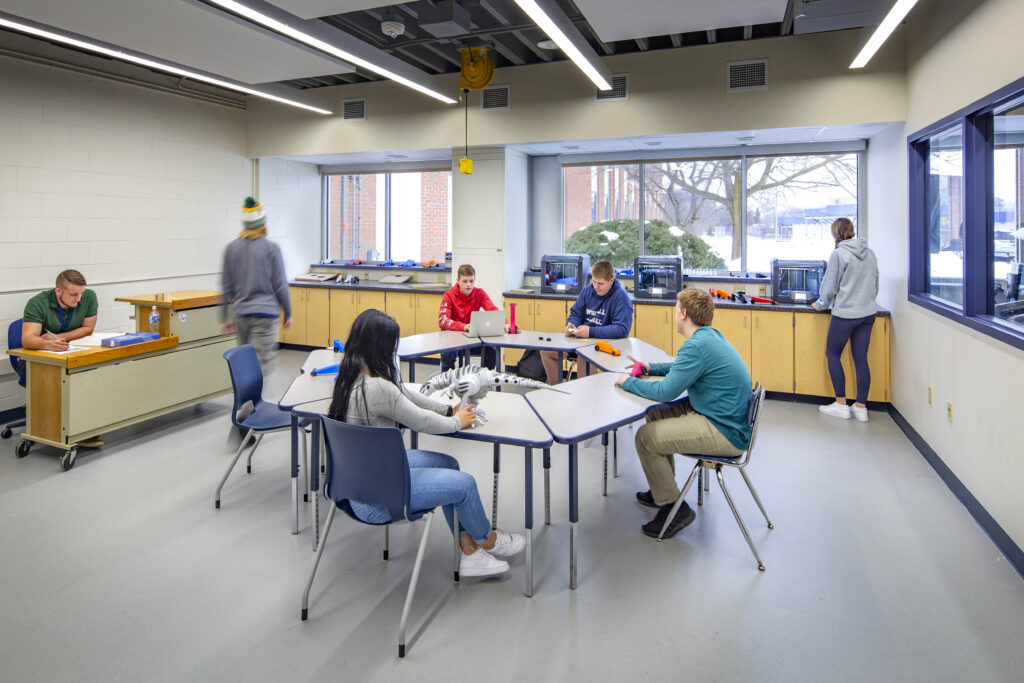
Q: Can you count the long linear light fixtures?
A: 4